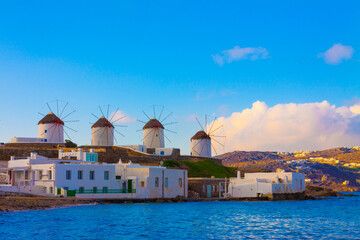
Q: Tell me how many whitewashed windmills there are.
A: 4